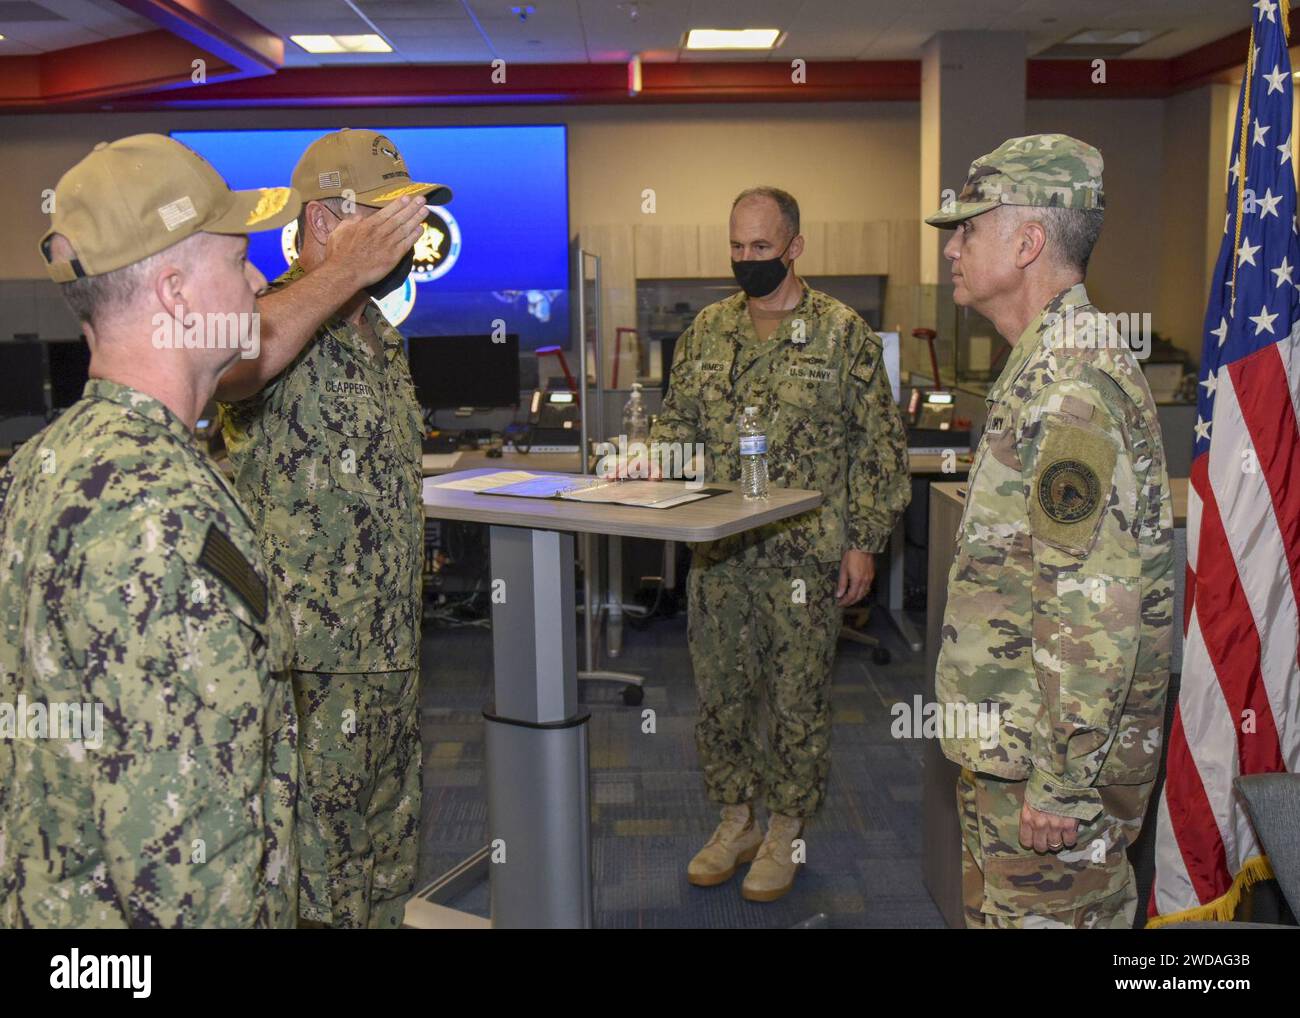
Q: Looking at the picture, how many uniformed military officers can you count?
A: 4